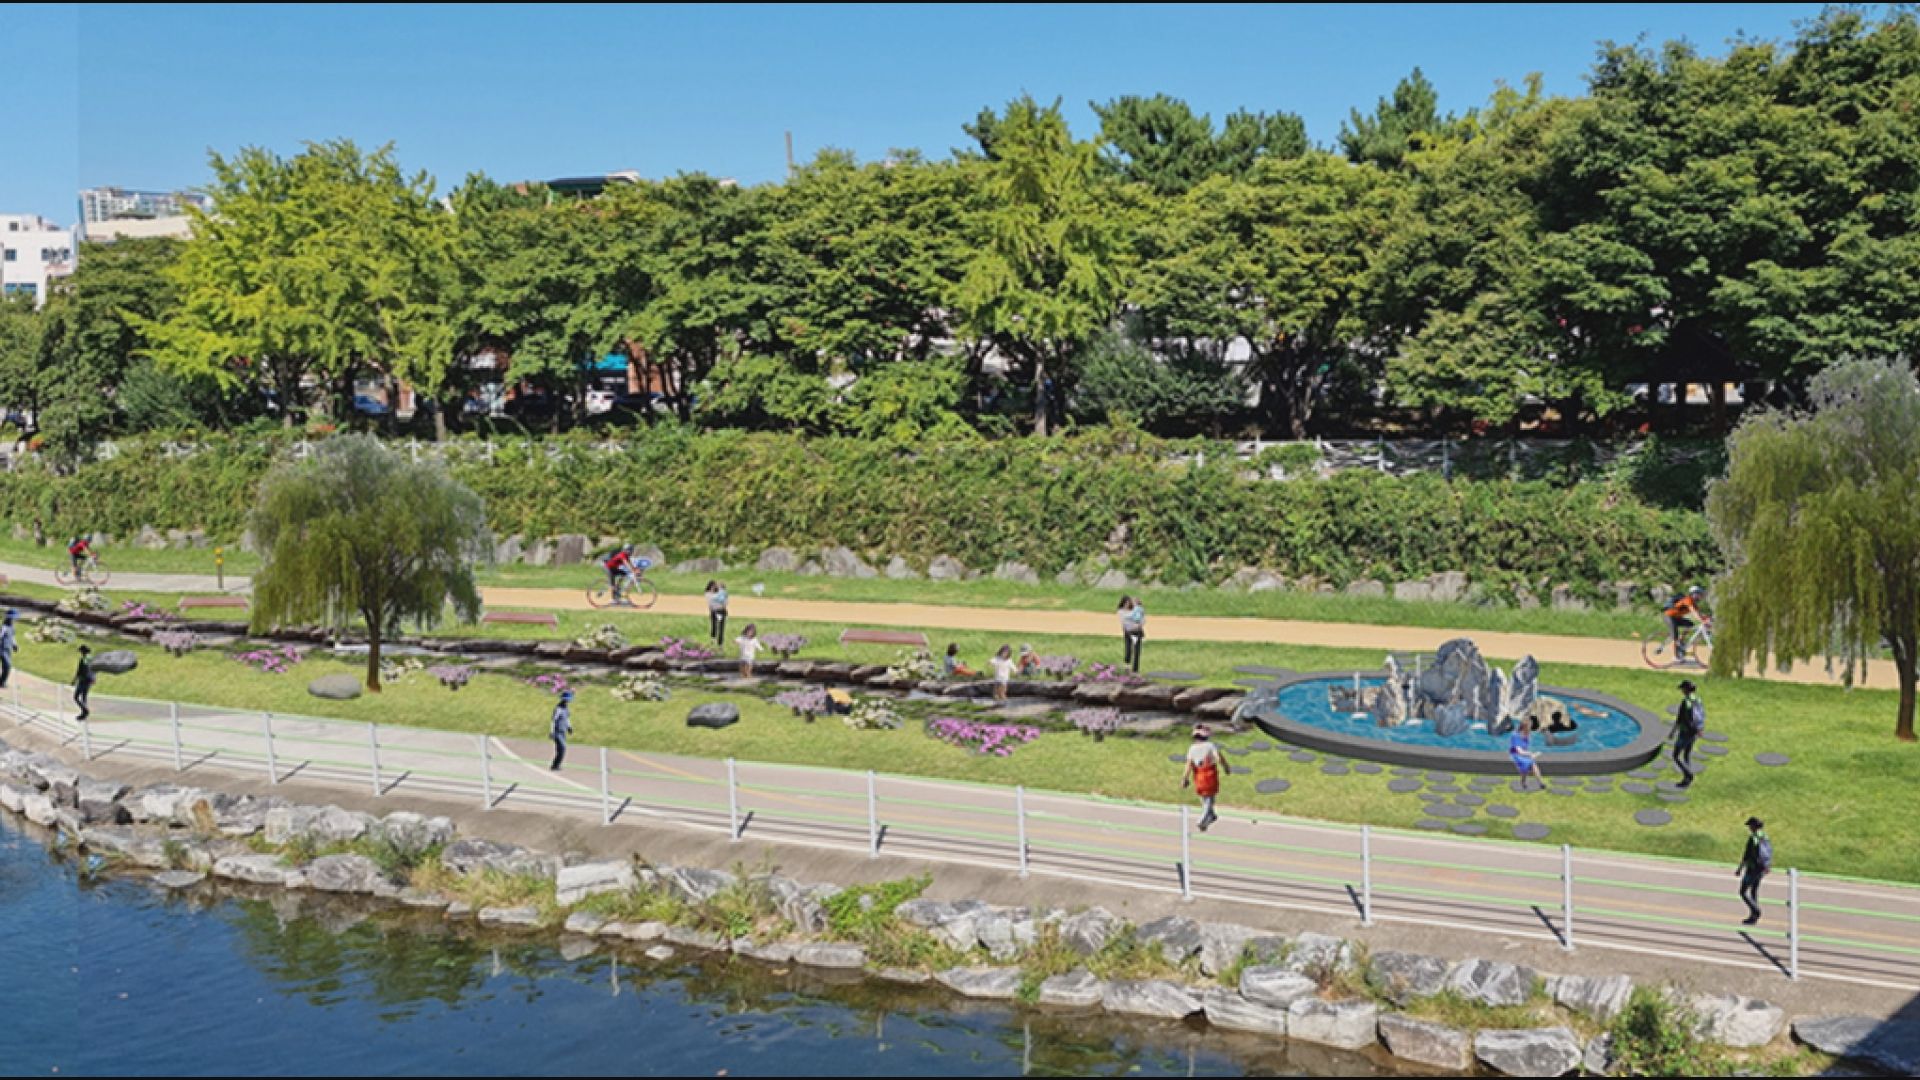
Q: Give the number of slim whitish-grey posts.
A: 15